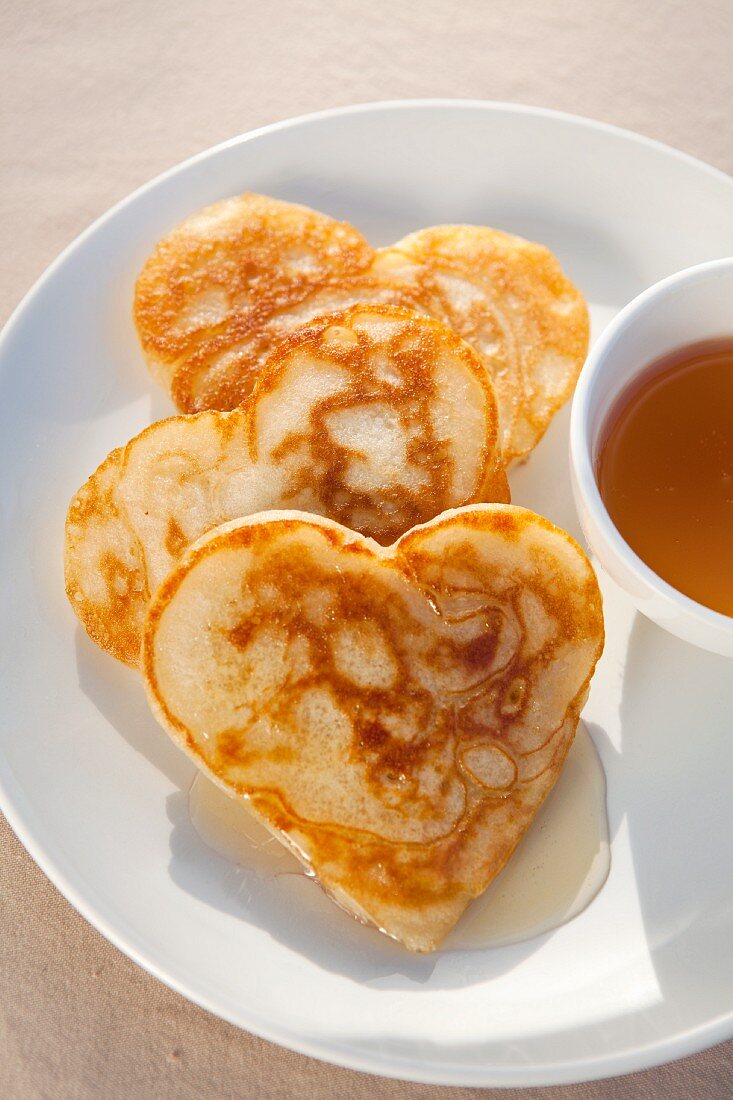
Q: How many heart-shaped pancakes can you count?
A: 3